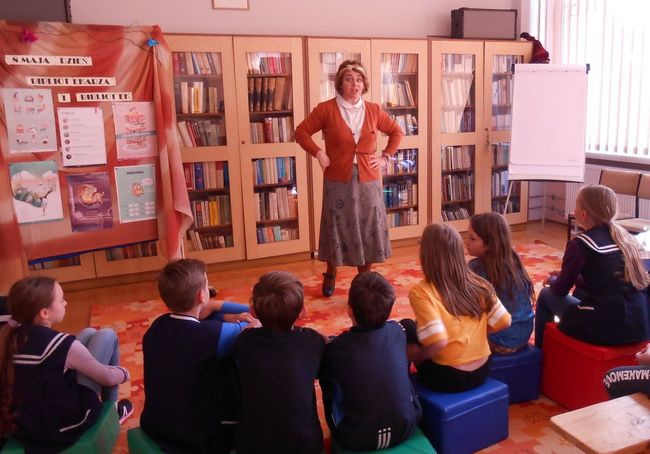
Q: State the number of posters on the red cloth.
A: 6